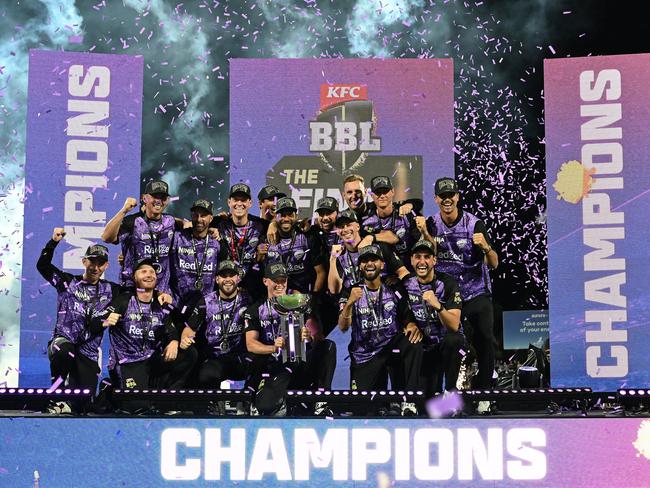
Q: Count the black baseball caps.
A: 15